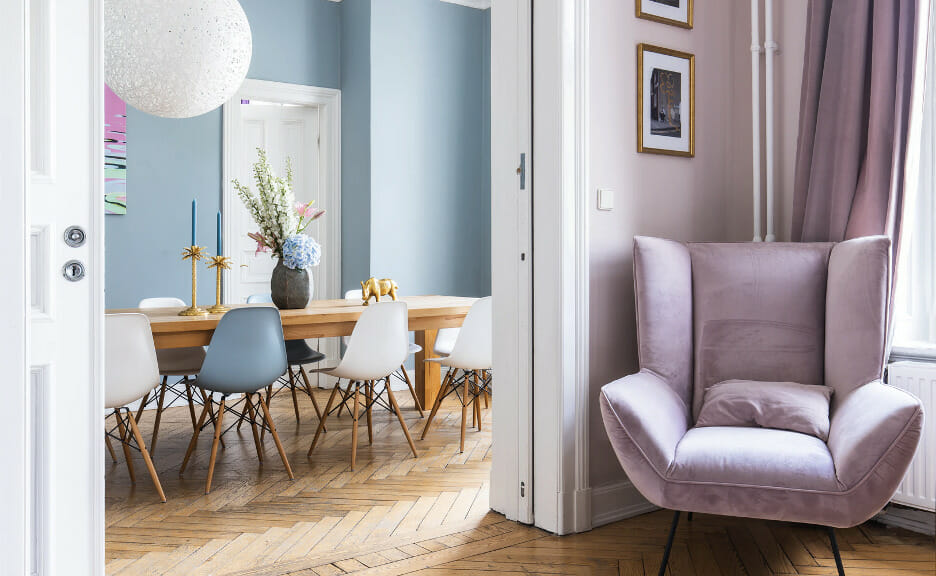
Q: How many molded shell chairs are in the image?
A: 8